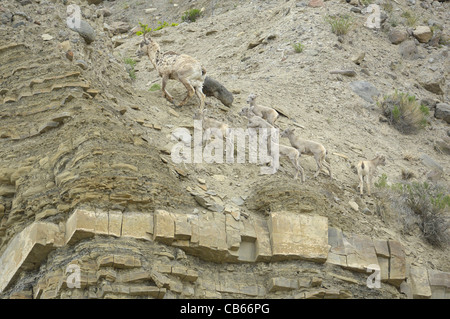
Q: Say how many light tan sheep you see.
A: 7